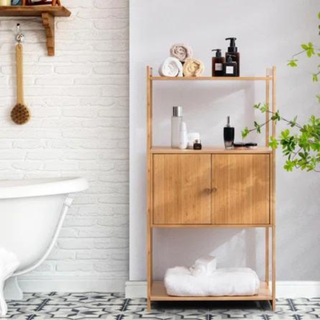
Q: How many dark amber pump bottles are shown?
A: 3